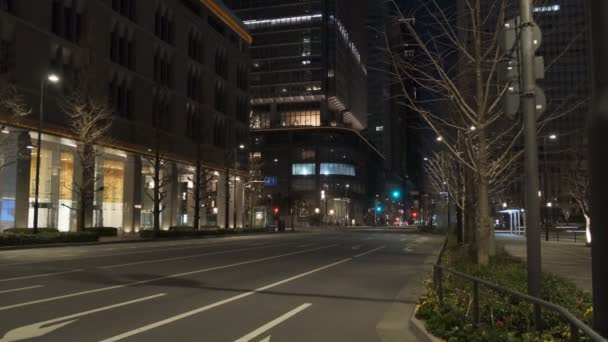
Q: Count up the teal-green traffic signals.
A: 2